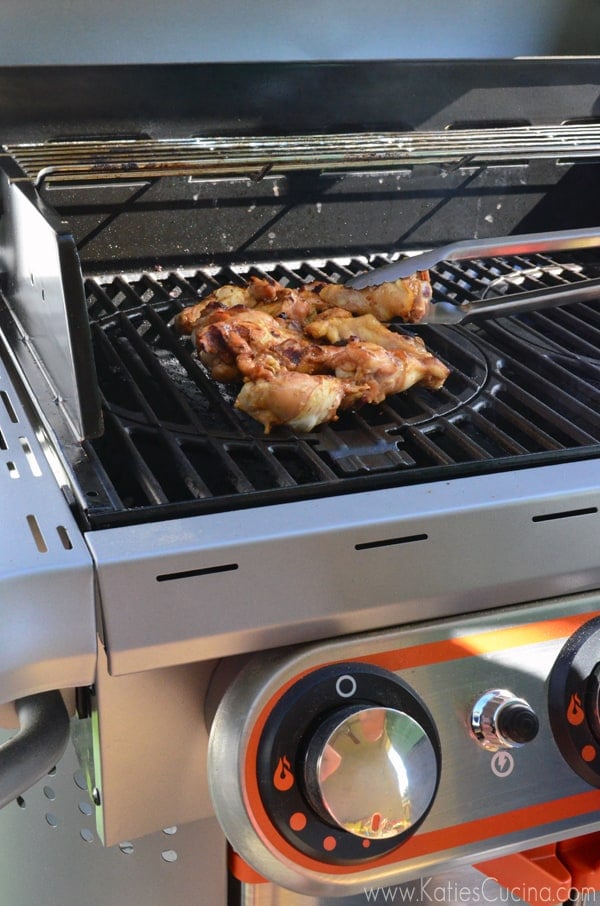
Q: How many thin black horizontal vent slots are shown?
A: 3